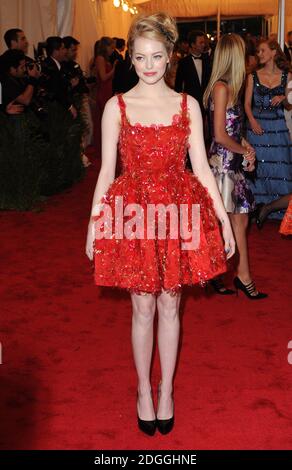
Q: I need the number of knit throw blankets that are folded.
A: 0